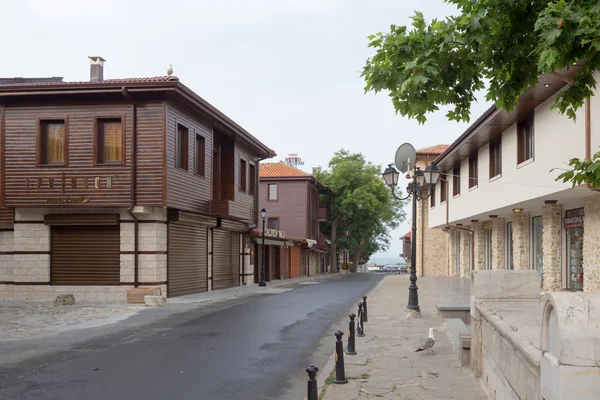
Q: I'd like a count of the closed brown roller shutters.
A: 3